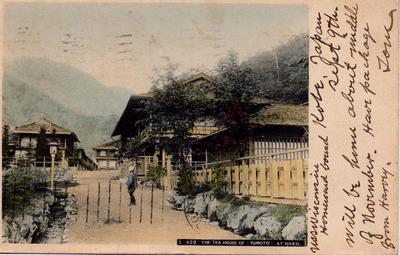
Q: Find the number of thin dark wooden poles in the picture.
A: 8